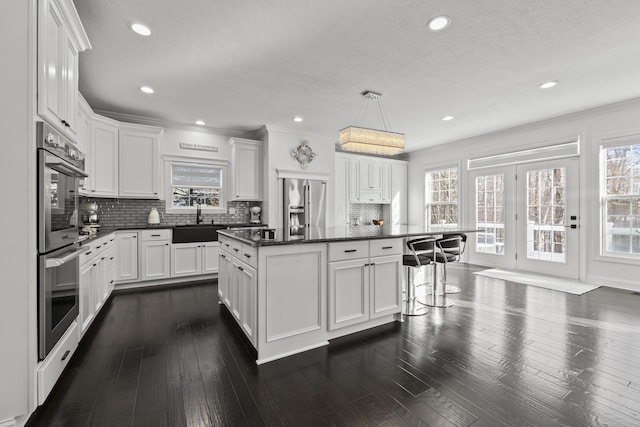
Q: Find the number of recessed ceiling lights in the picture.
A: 7